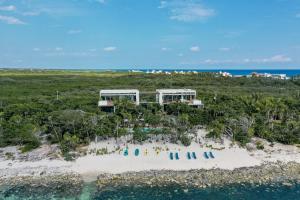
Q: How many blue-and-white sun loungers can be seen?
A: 6